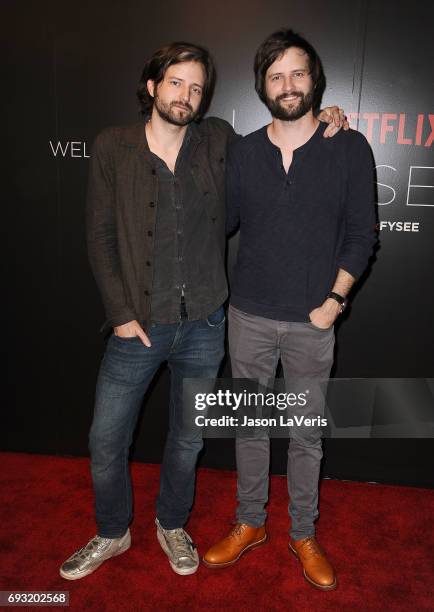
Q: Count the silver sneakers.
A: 2